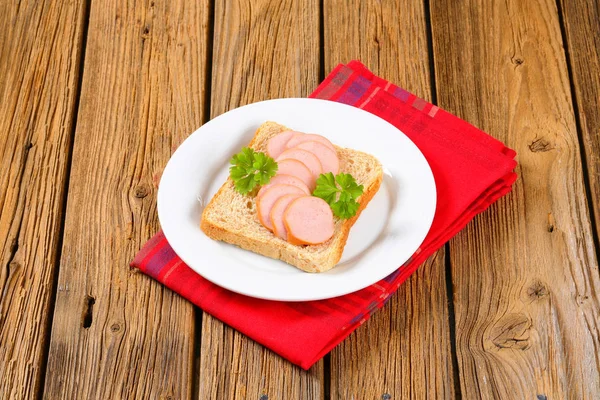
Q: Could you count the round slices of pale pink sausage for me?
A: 9